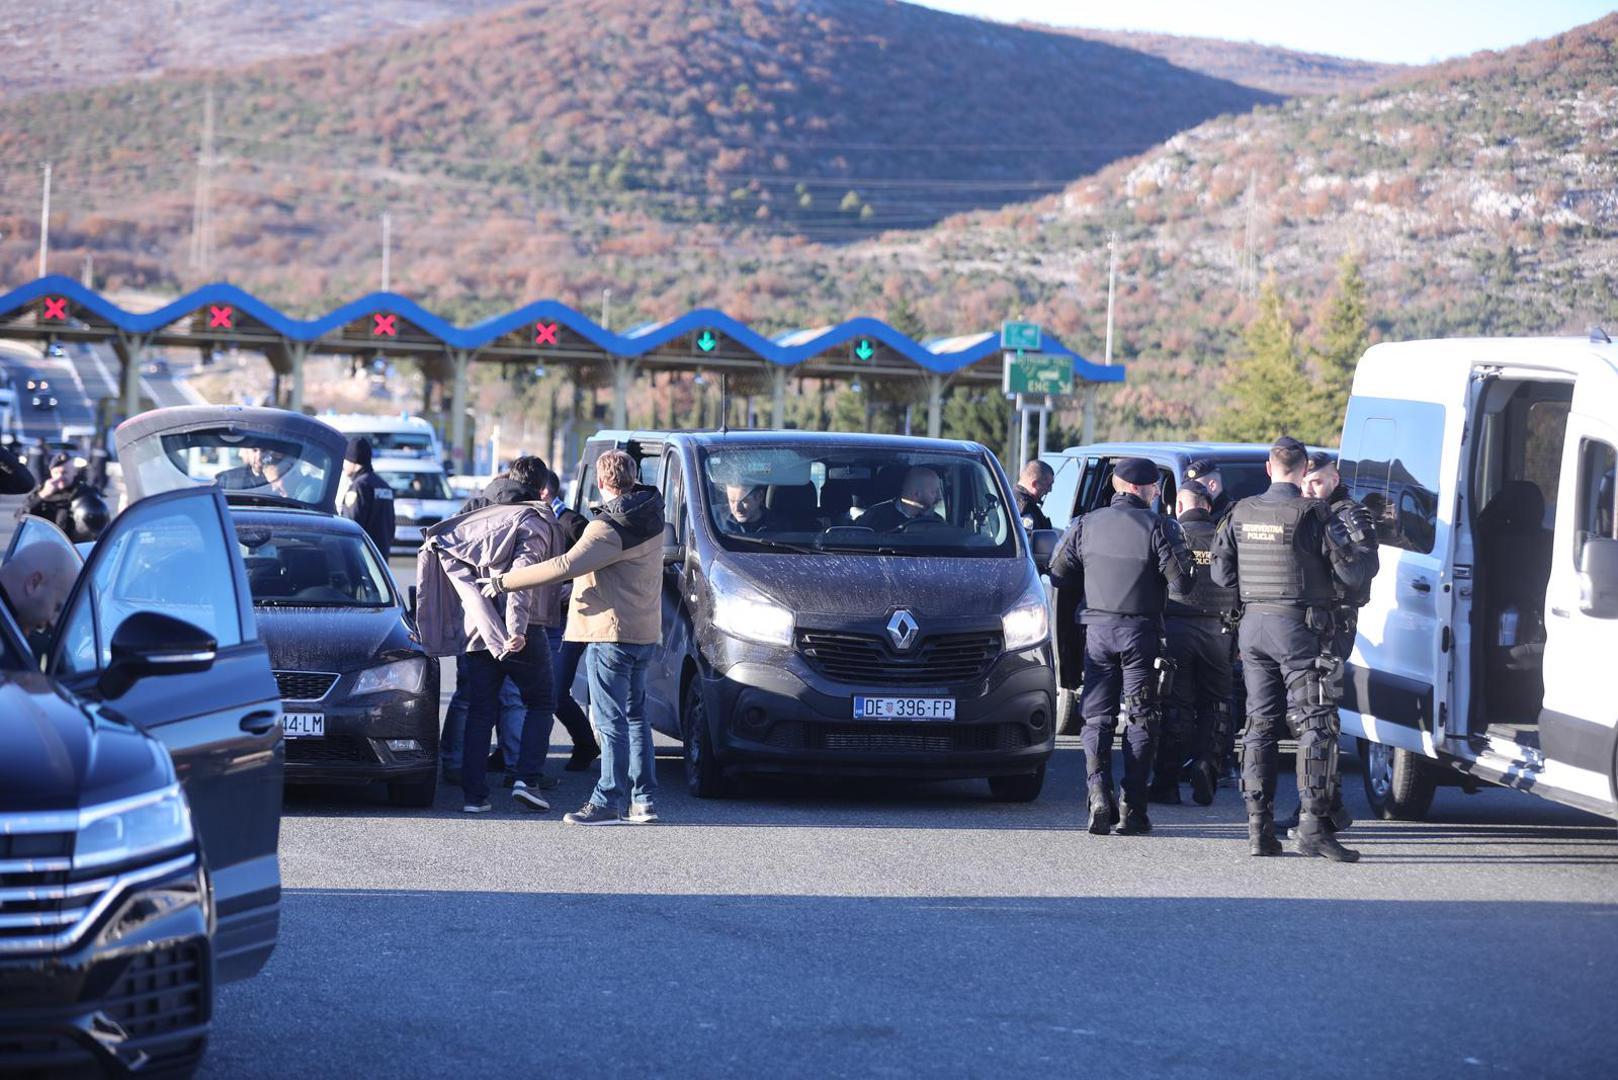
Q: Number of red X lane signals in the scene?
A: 4